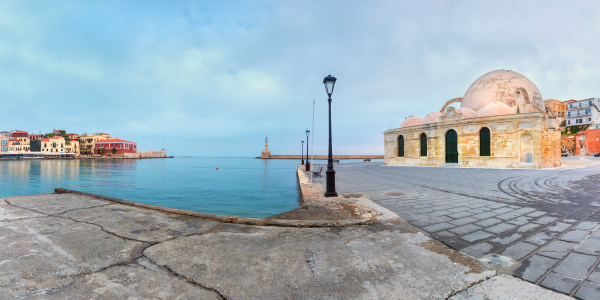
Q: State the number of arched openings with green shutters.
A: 4